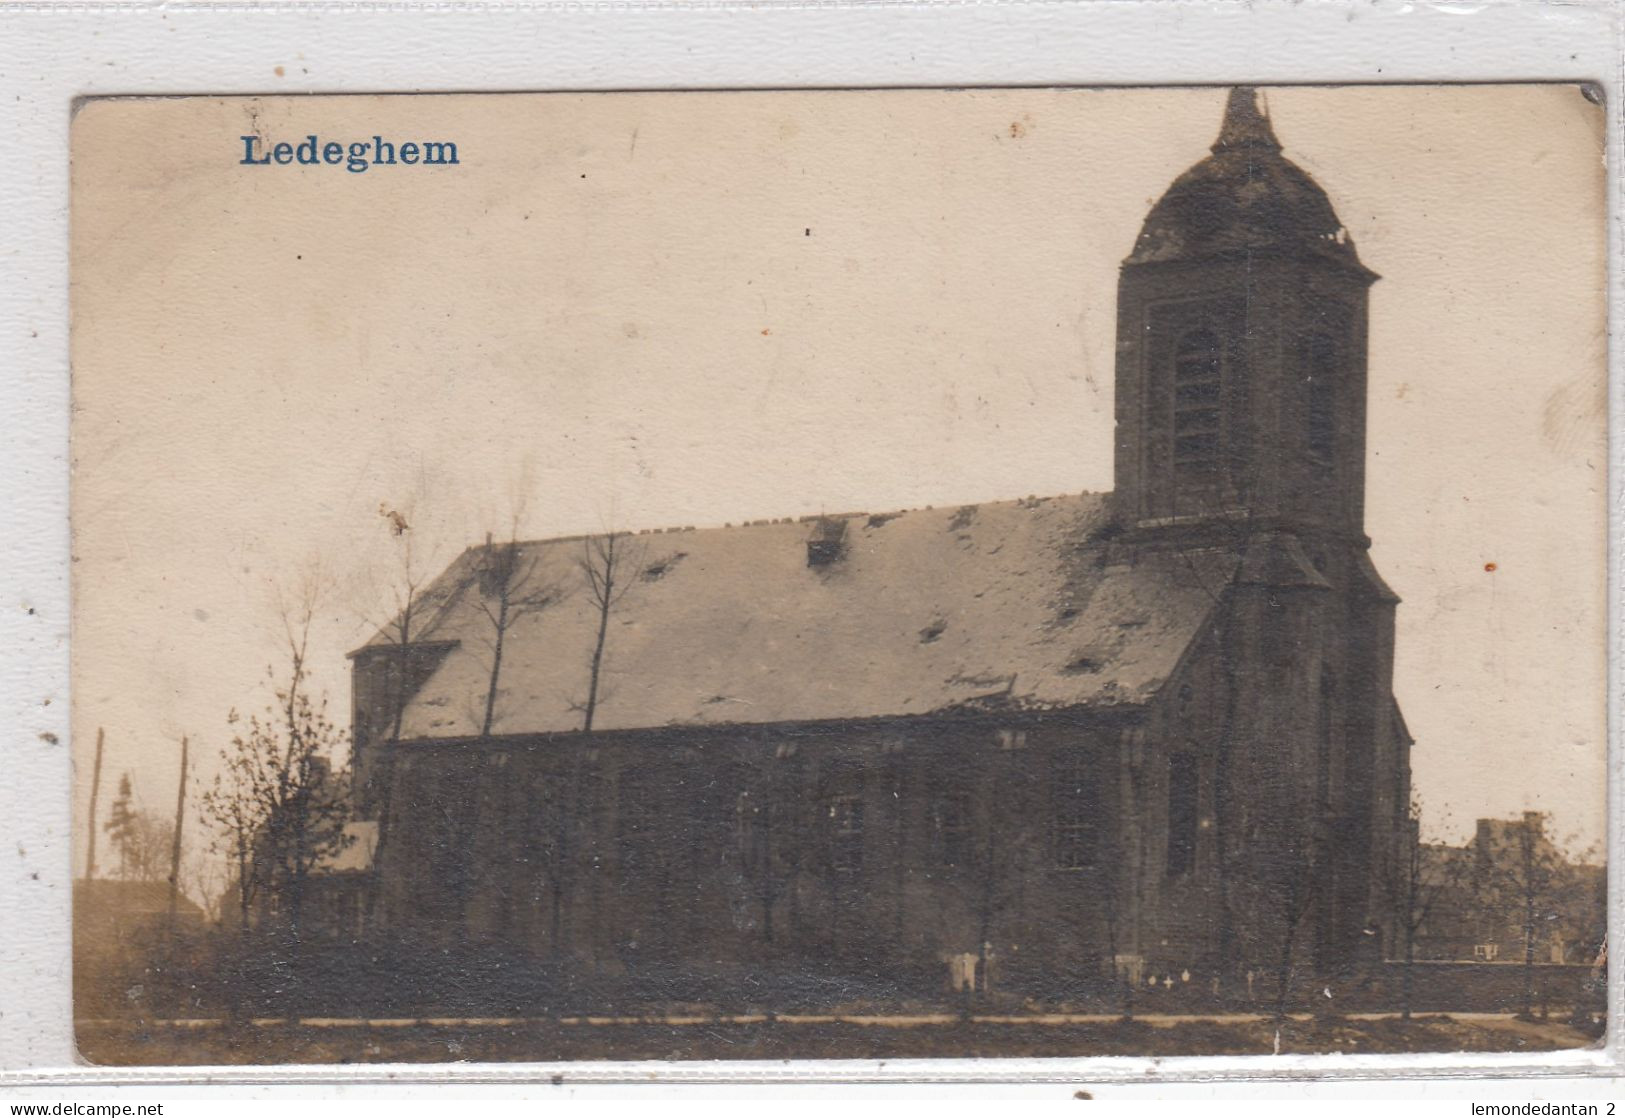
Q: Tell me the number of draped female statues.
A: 0